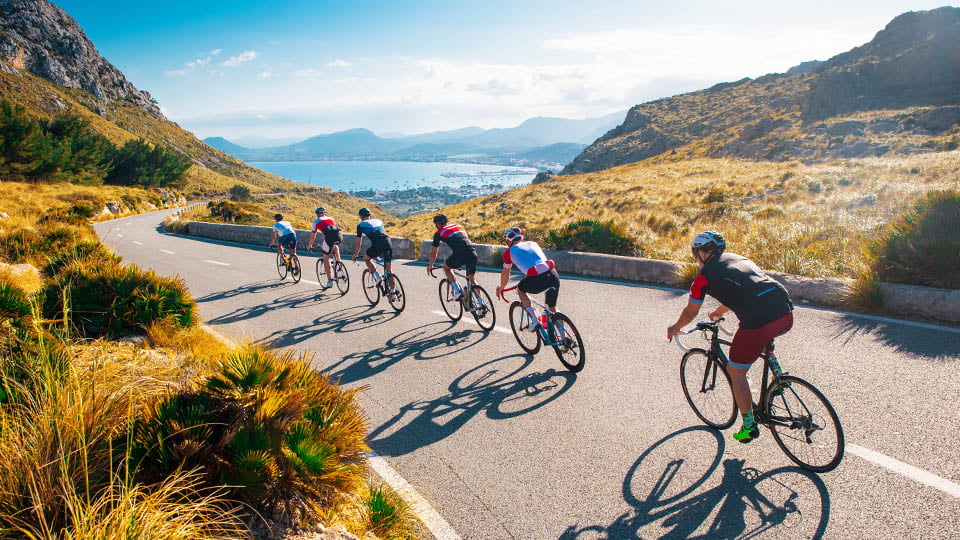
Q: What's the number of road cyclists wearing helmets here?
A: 6